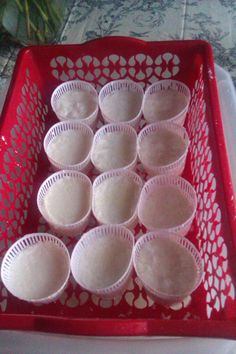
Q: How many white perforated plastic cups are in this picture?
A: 12